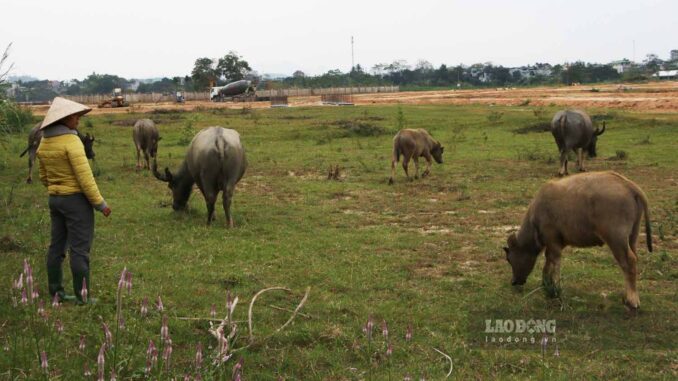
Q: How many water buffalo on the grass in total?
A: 6